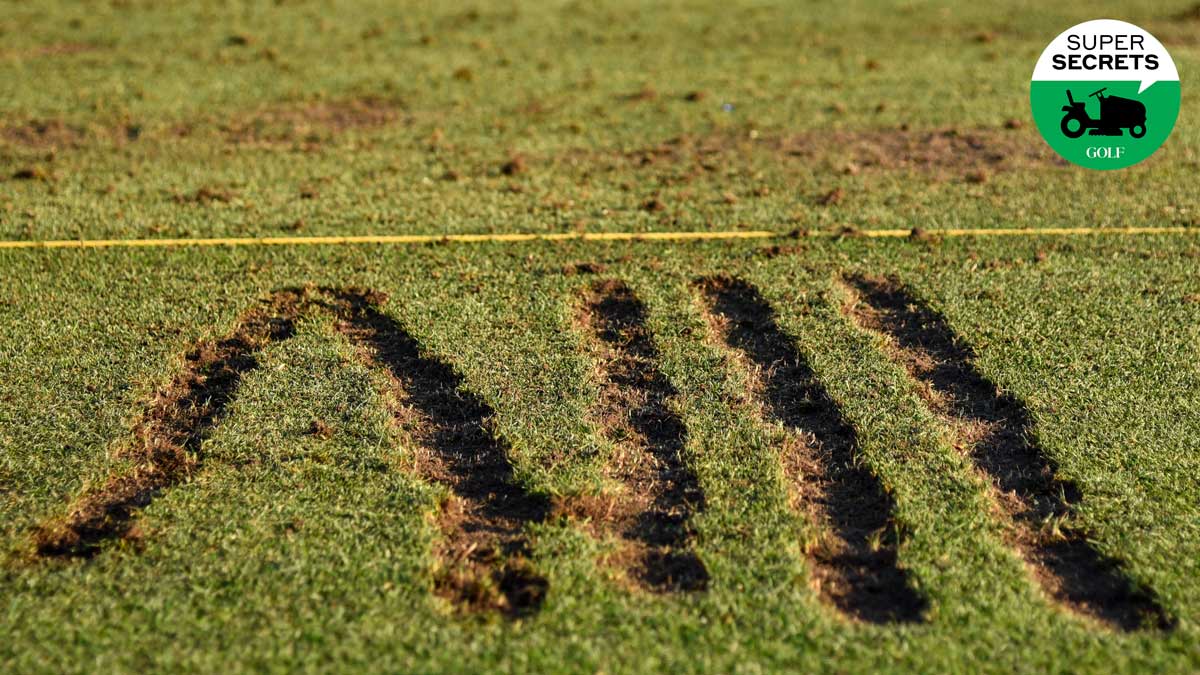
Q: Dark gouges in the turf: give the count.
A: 5